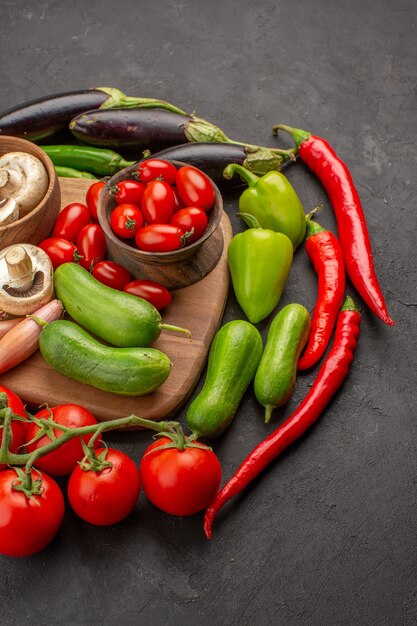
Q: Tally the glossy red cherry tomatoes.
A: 14